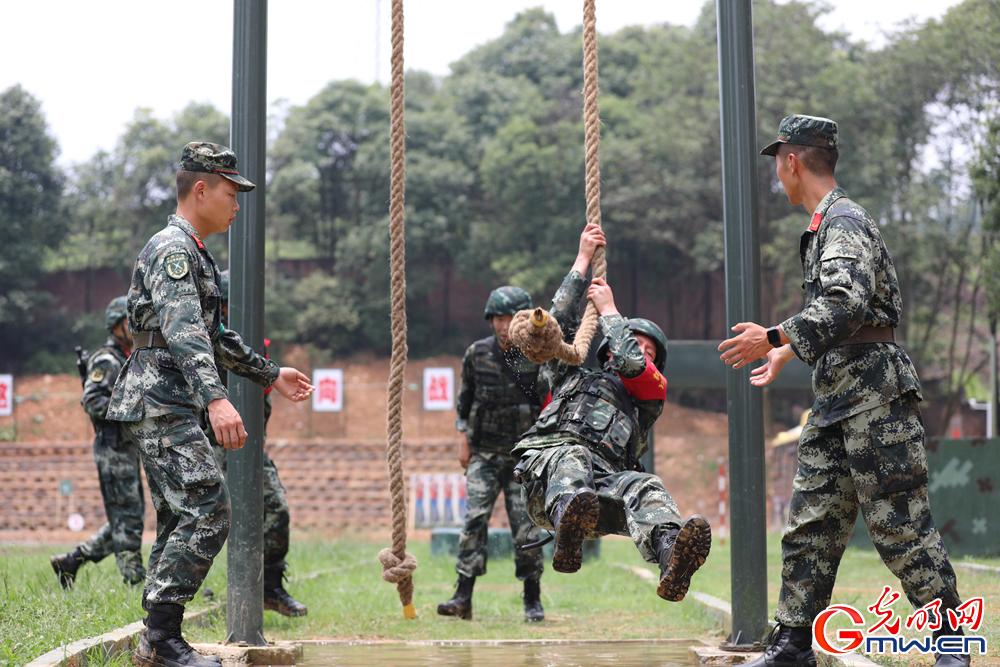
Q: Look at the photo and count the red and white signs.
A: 3